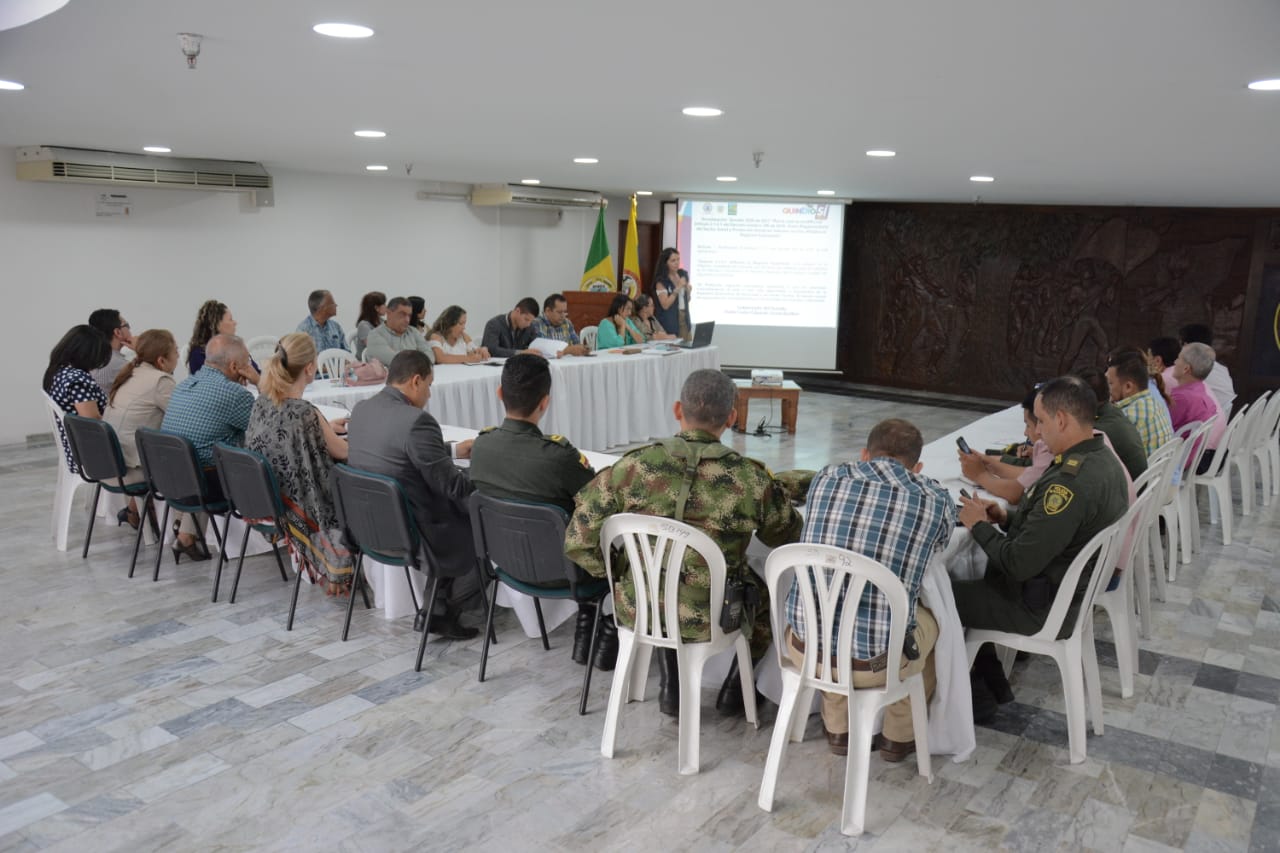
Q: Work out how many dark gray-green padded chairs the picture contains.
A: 5